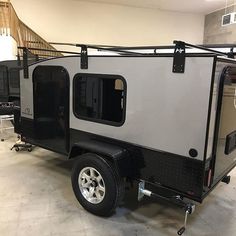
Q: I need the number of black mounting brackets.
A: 3